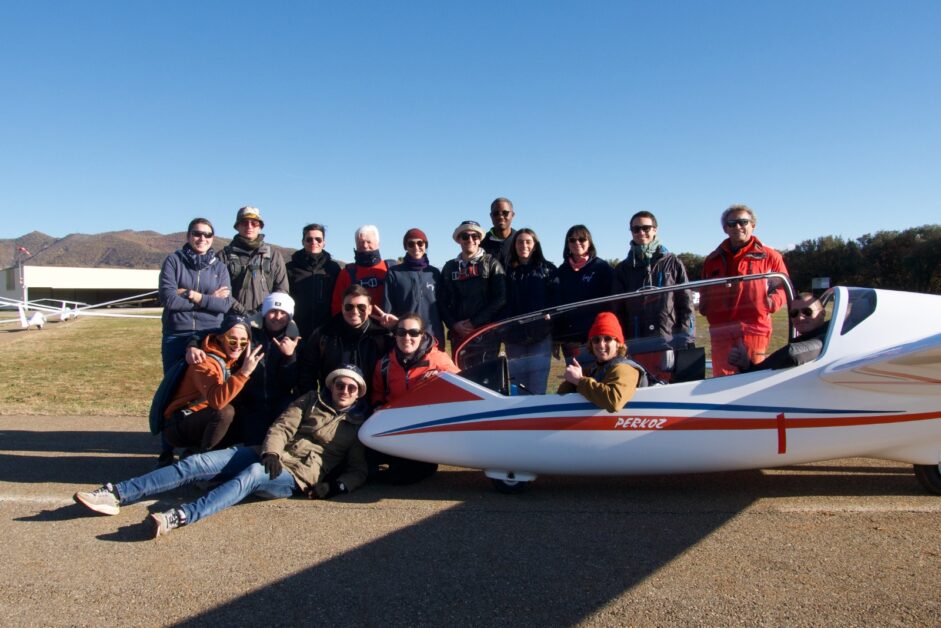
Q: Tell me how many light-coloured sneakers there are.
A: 2